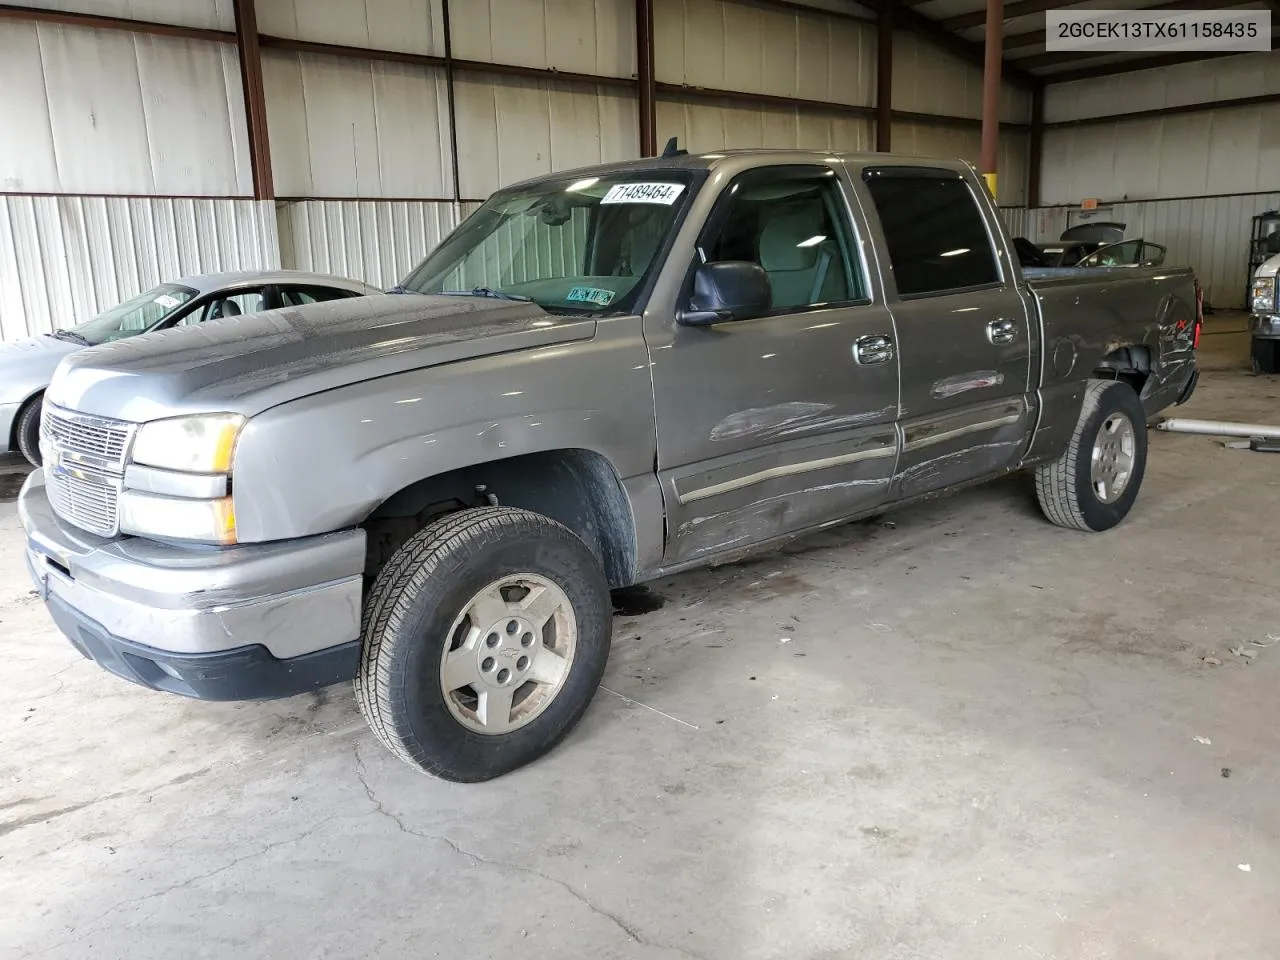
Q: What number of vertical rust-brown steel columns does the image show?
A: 5